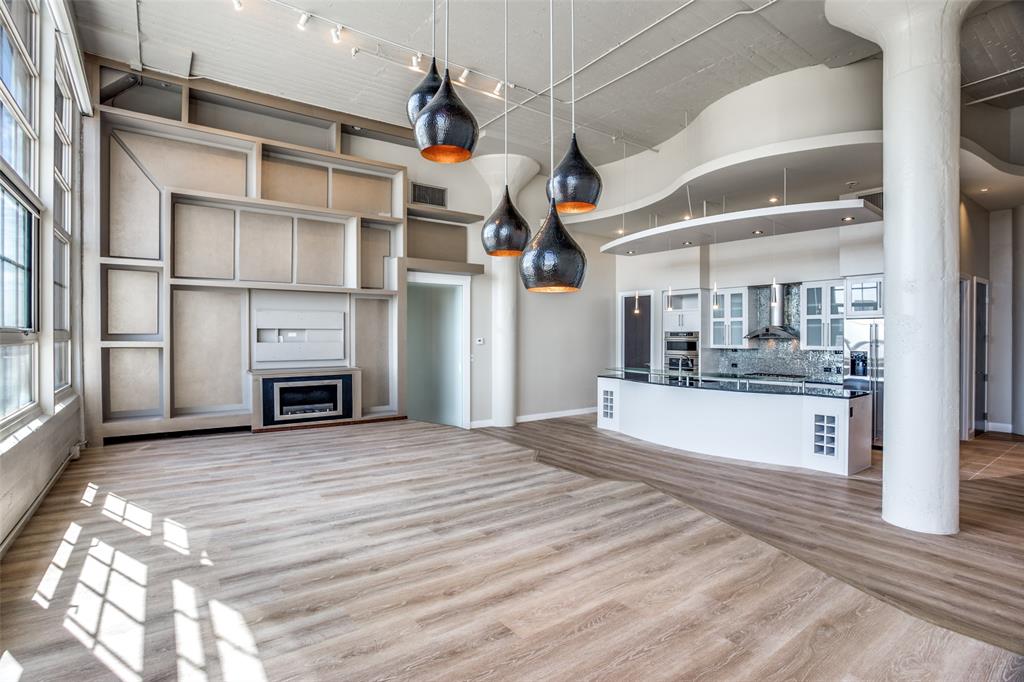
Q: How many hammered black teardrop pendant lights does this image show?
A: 5